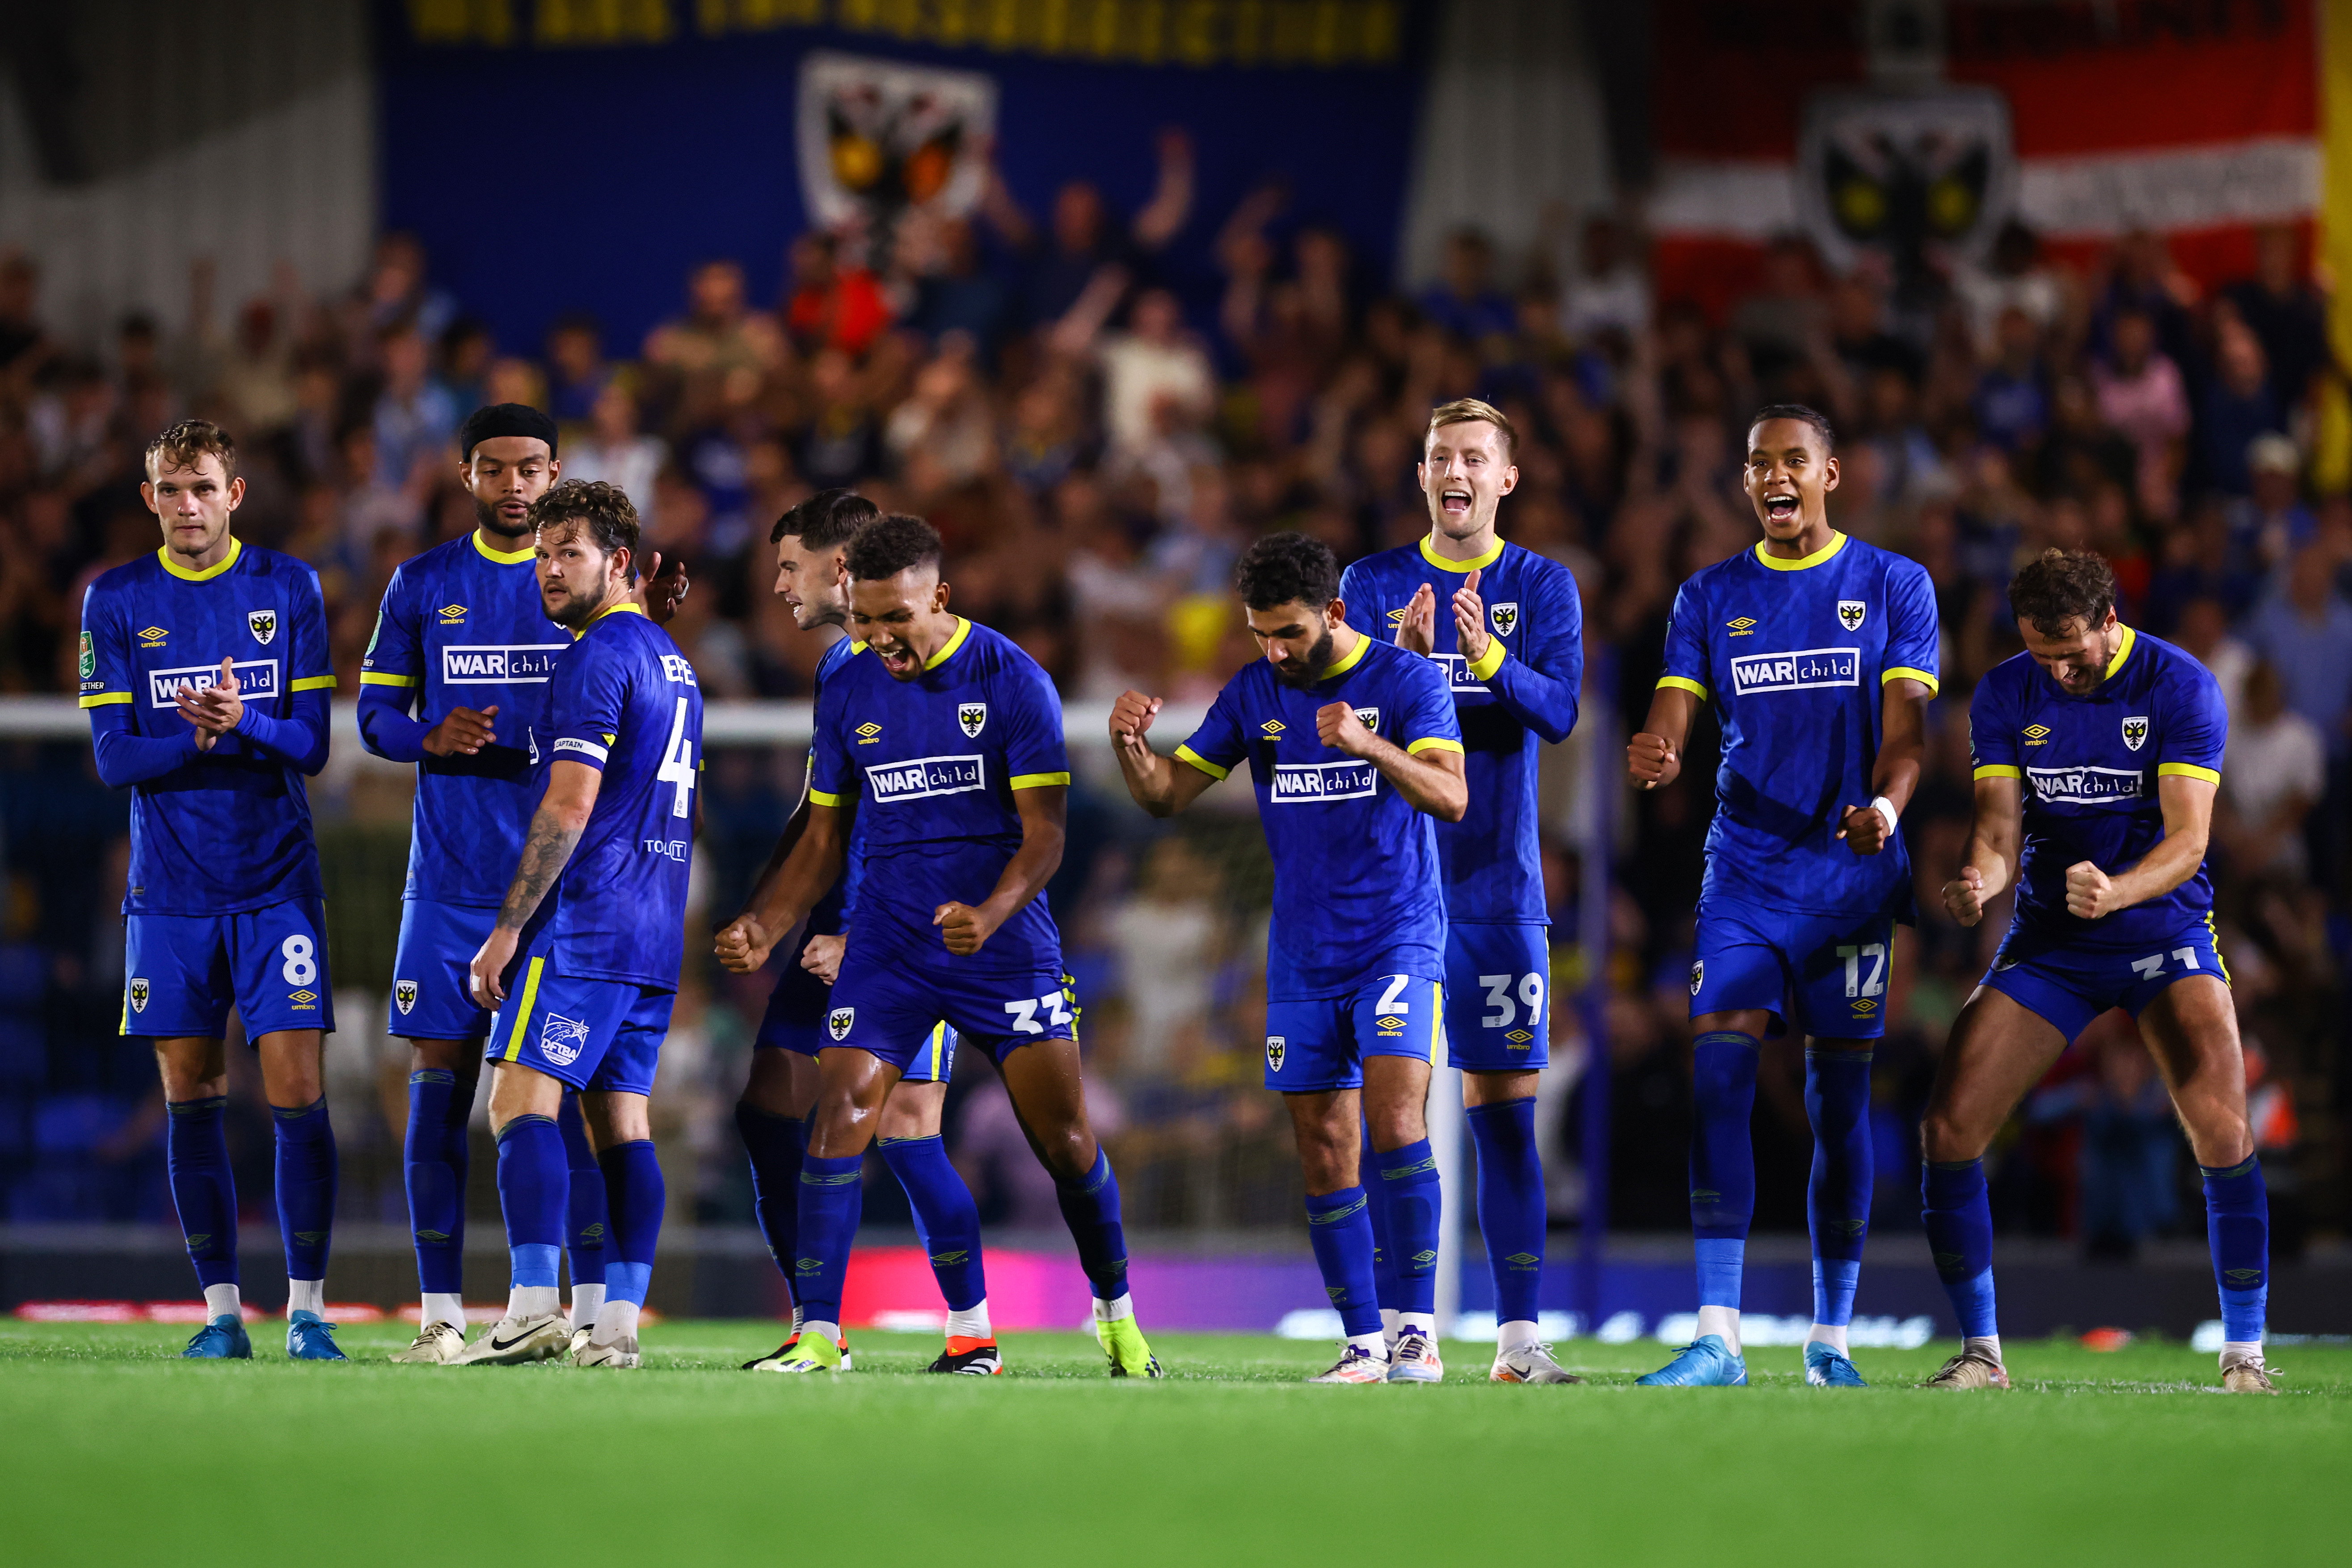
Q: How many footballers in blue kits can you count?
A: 9